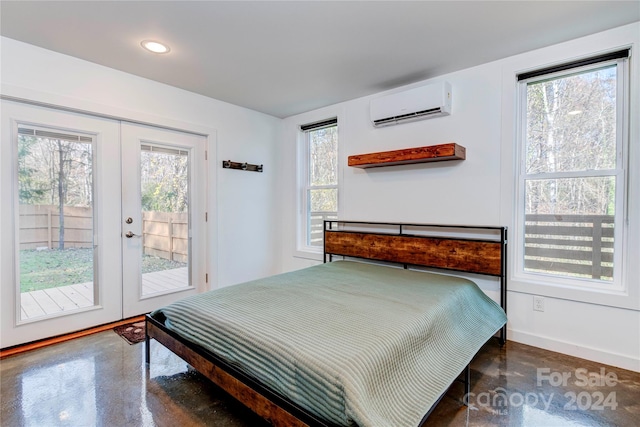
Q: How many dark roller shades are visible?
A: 2